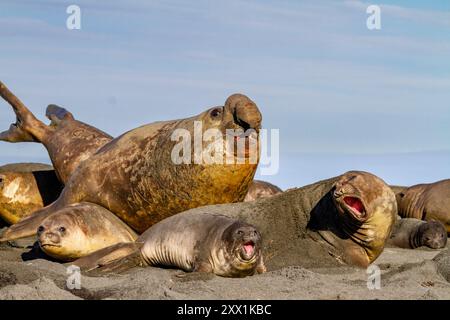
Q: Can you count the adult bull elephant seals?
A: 1